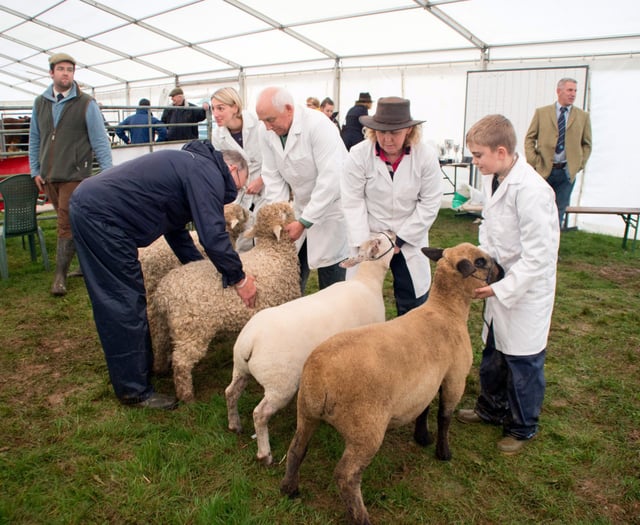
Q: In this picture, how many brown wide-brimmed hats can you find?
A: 1